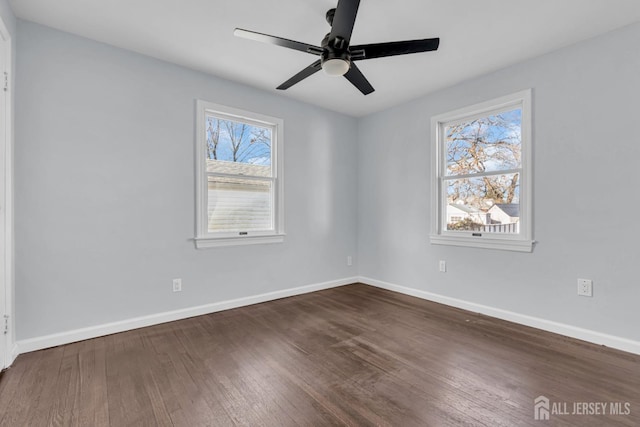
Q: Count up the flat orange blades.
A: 0